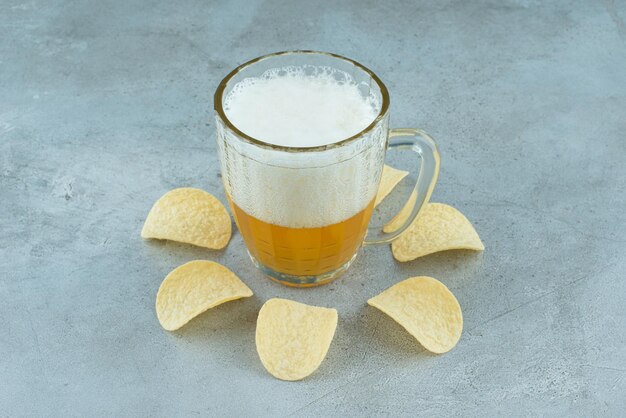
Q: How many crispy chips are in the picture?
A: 6